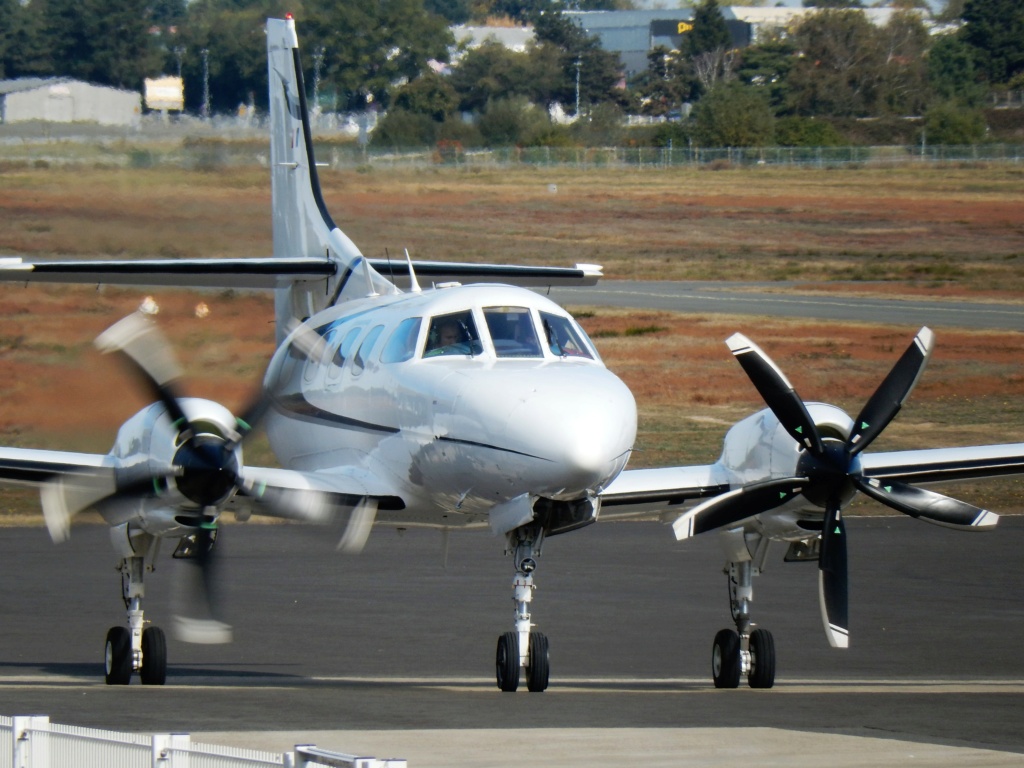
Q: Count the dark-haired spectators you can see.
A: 0